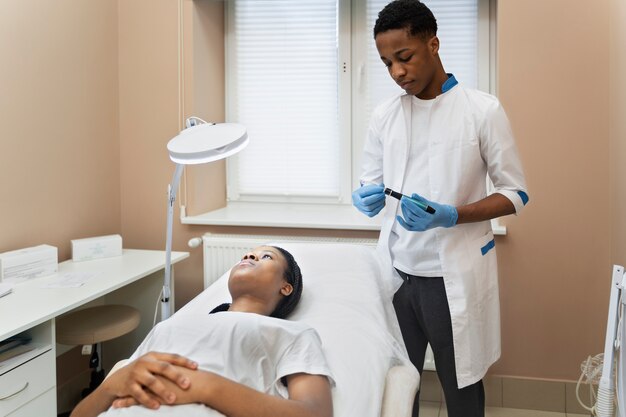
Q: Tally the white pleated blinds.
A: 2